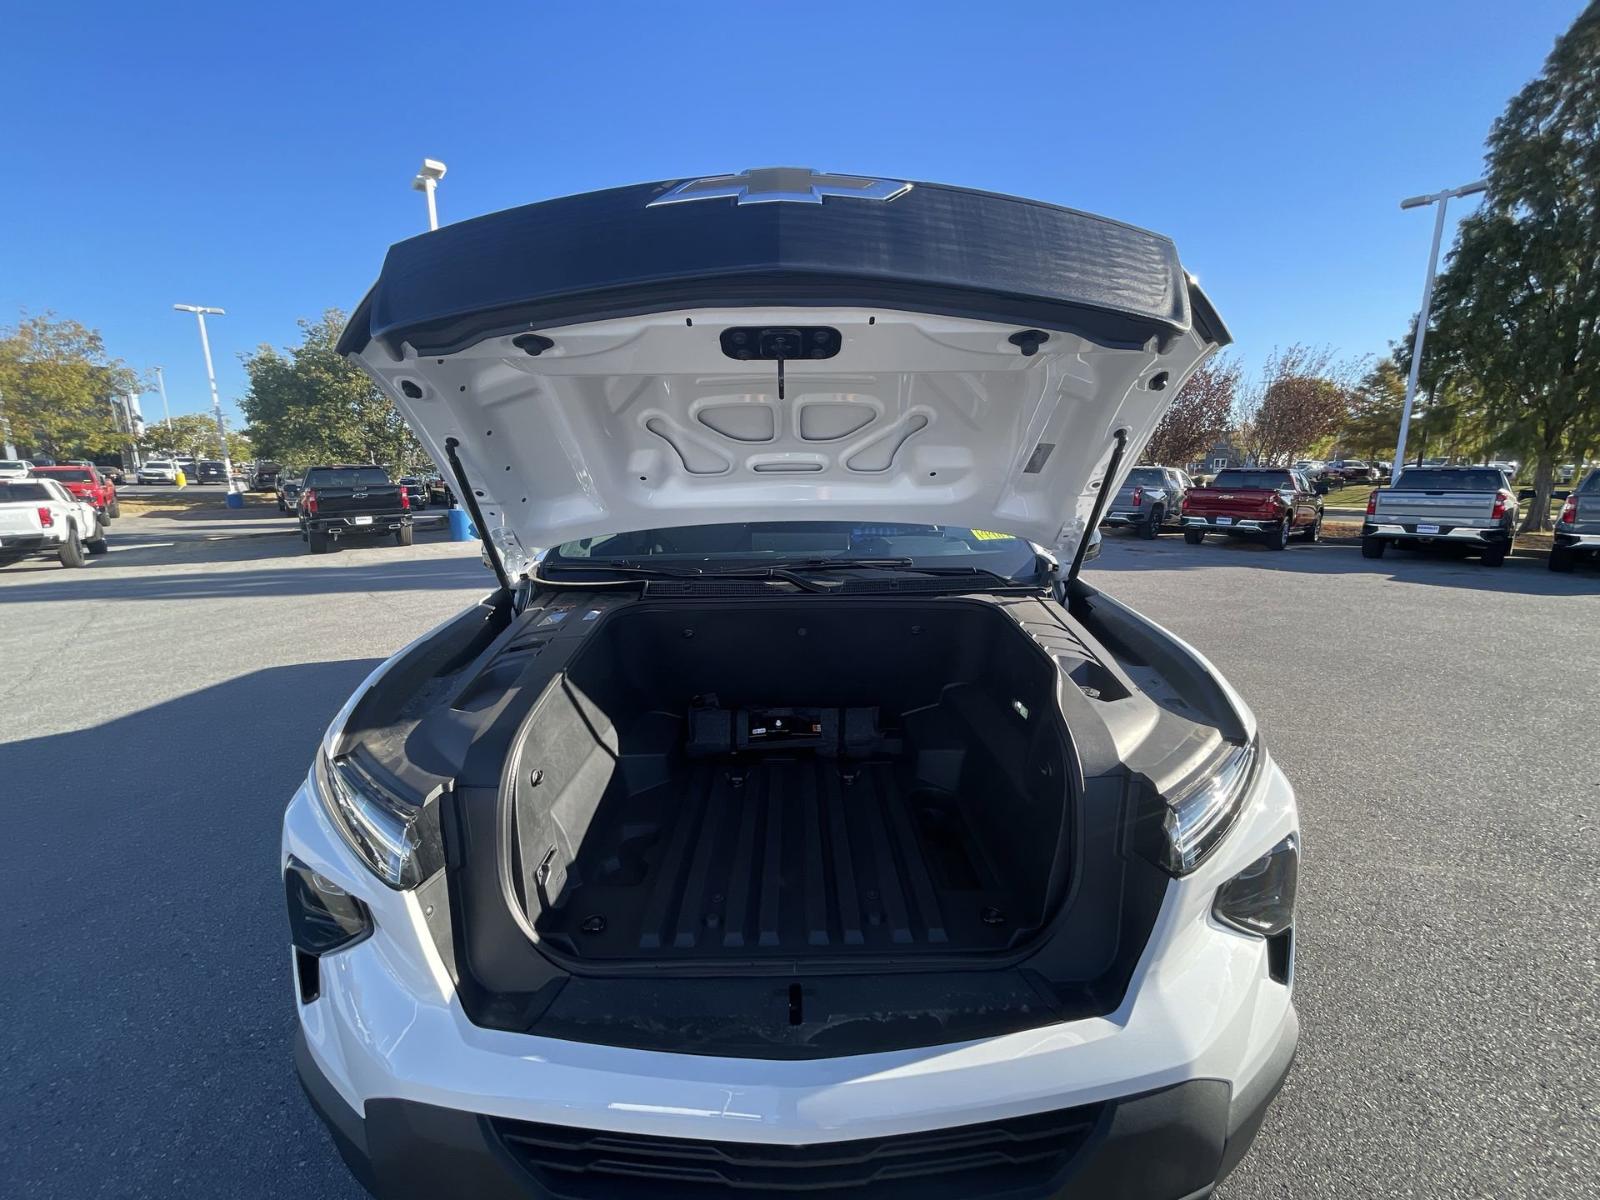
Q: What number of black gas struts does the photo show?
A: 2